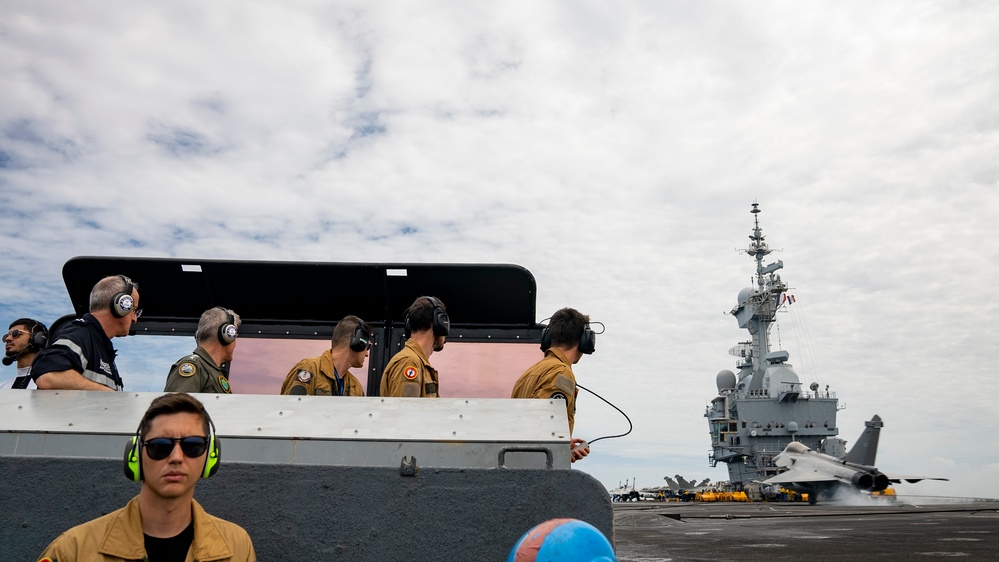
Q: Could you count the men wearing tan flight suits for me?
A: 4